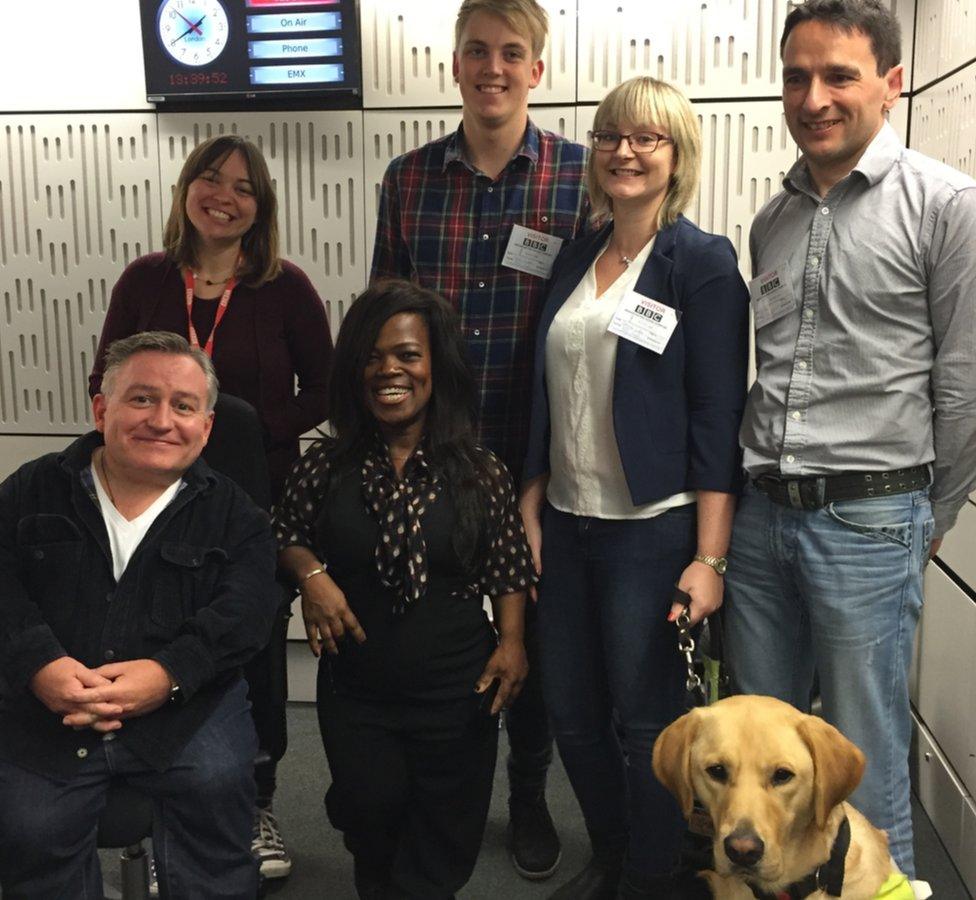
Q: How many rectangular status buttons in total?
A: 4